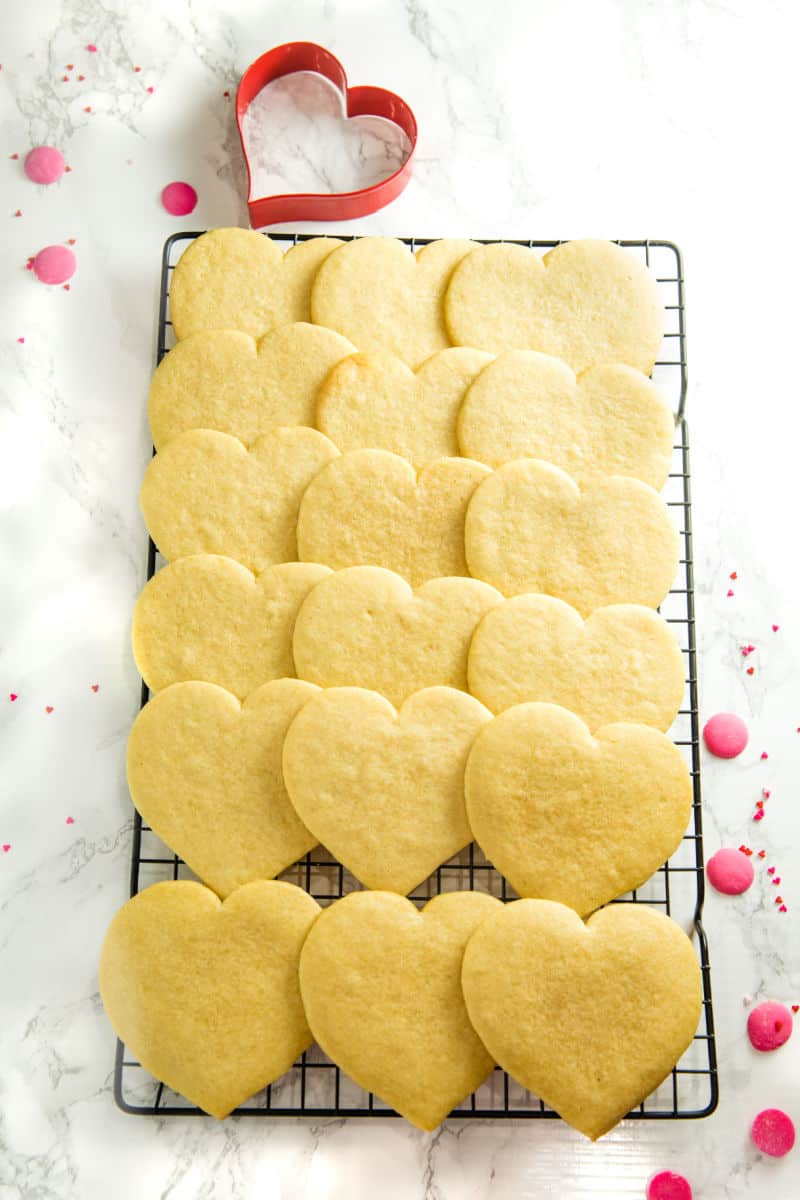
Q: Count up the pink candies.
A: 8